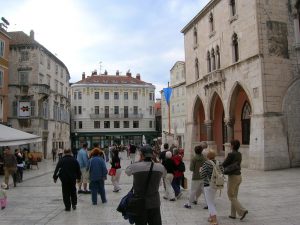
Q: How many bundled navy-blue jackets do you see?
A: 1